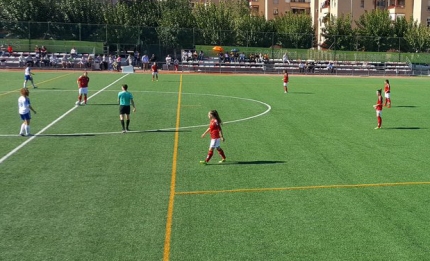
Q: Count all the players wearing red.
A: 6